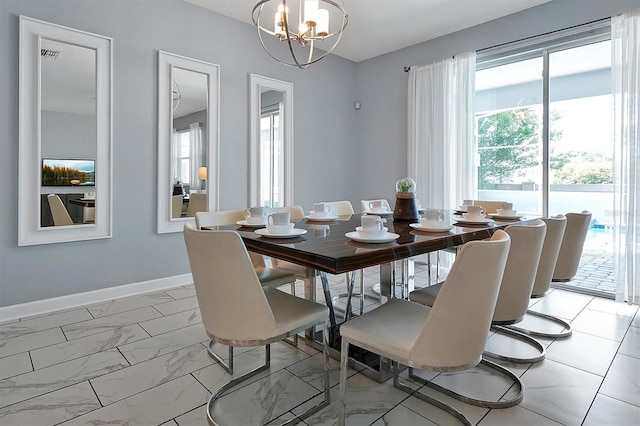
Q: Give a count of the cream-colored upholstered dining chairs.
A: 10